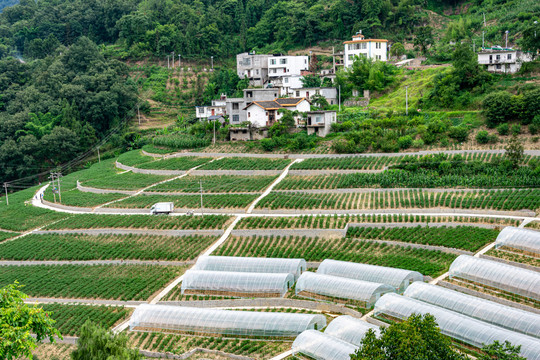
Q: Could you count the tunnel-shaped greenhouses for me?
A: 11